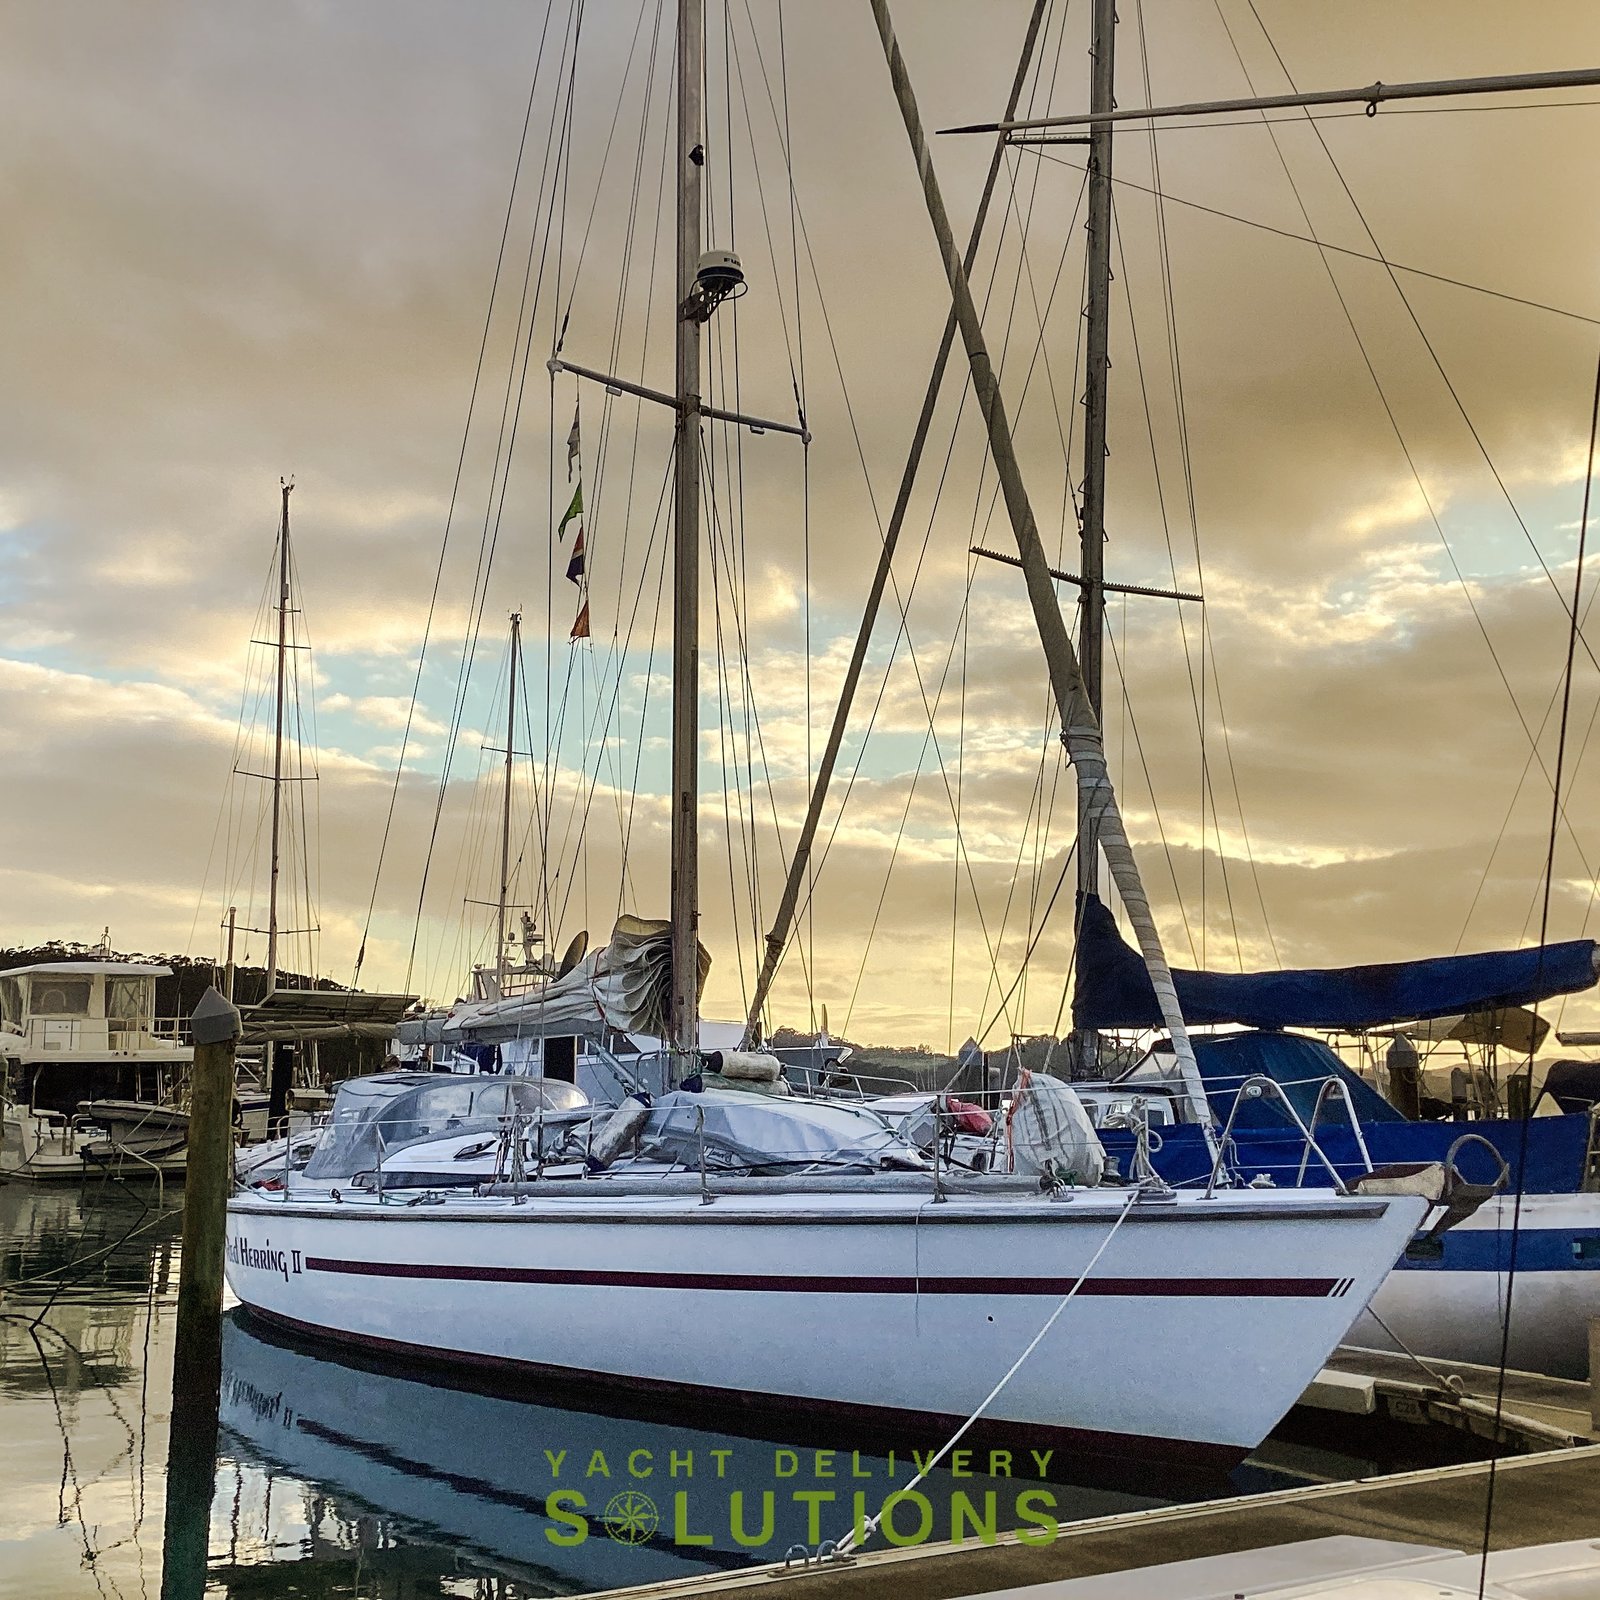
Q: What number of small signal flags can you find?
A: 4